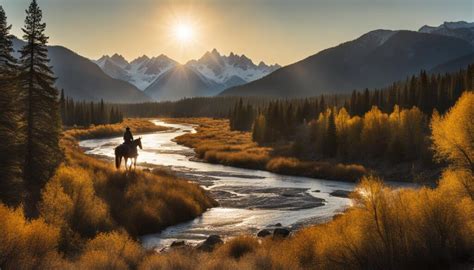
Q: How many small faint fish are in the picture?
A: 0